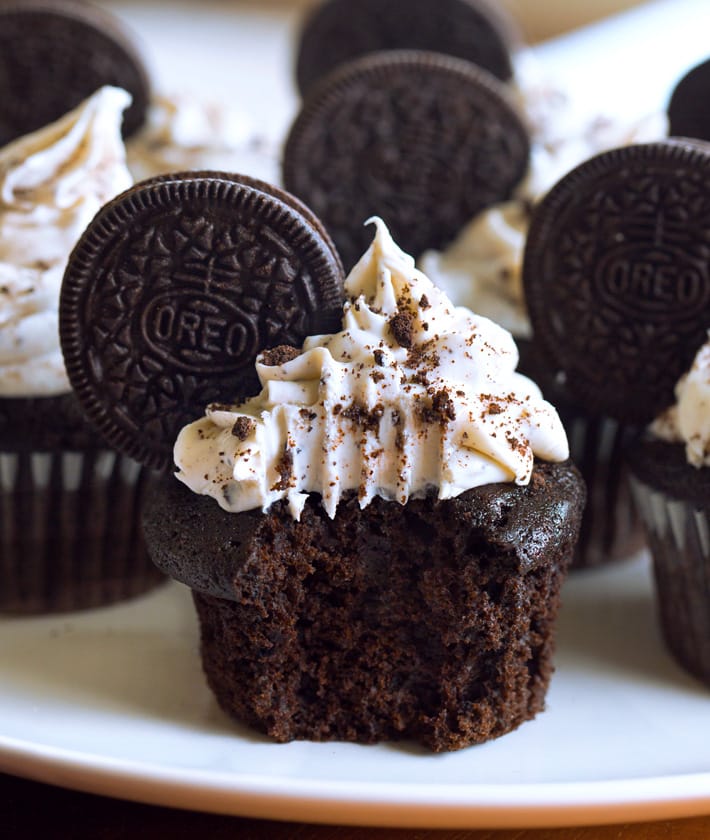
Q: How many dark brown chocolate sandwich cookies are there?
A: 6